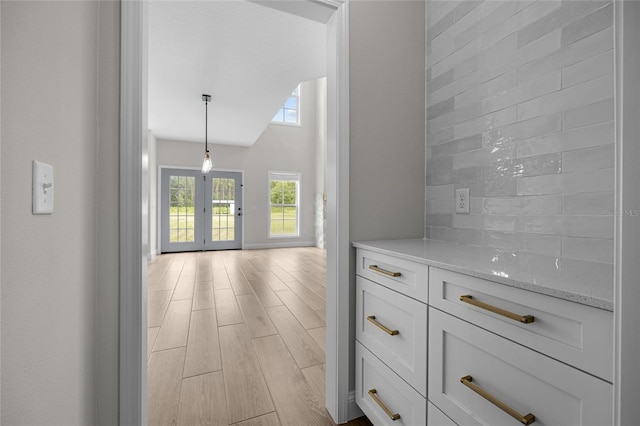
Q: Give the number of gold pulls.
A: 5